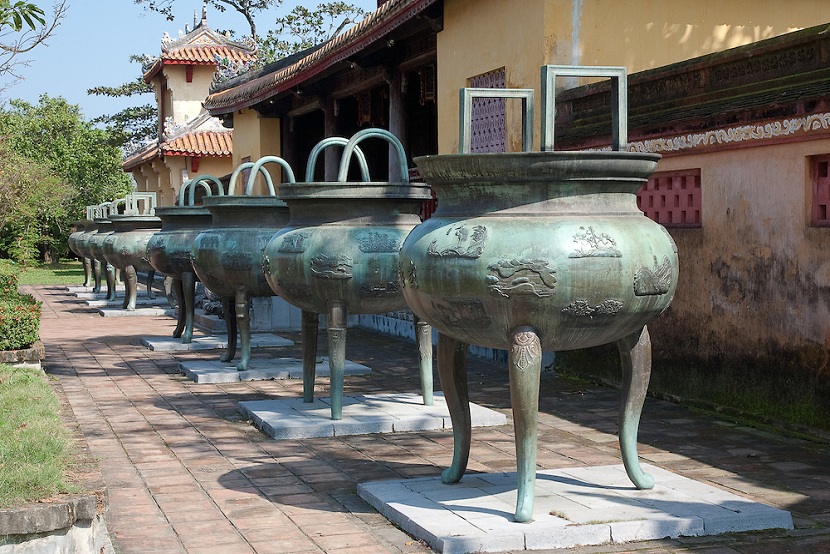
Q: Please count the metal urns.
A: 8